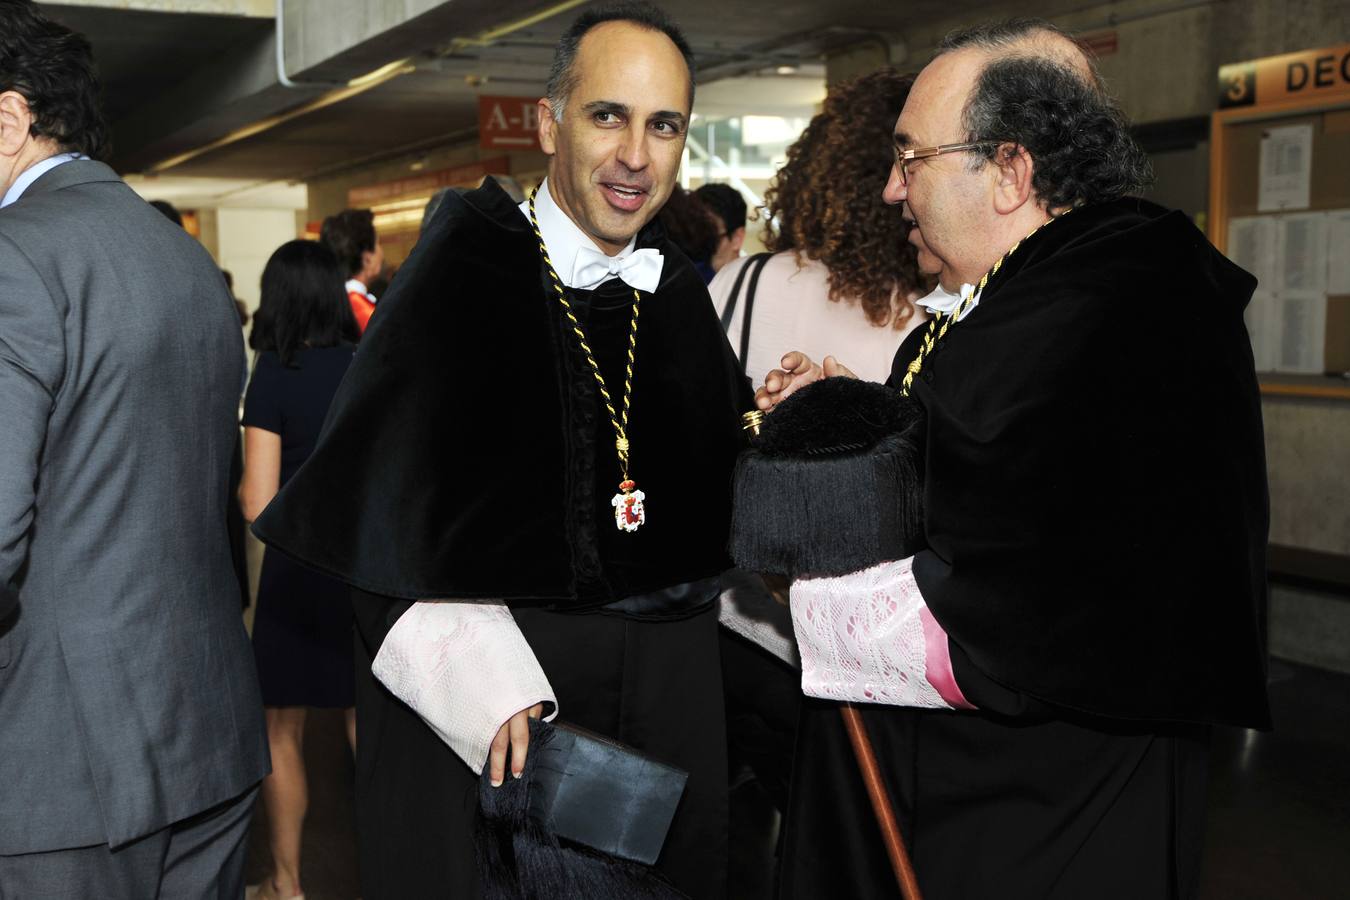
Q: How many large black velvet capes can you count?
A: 2